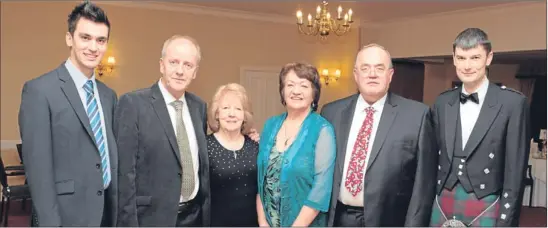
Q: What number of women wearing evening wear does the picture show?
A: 2